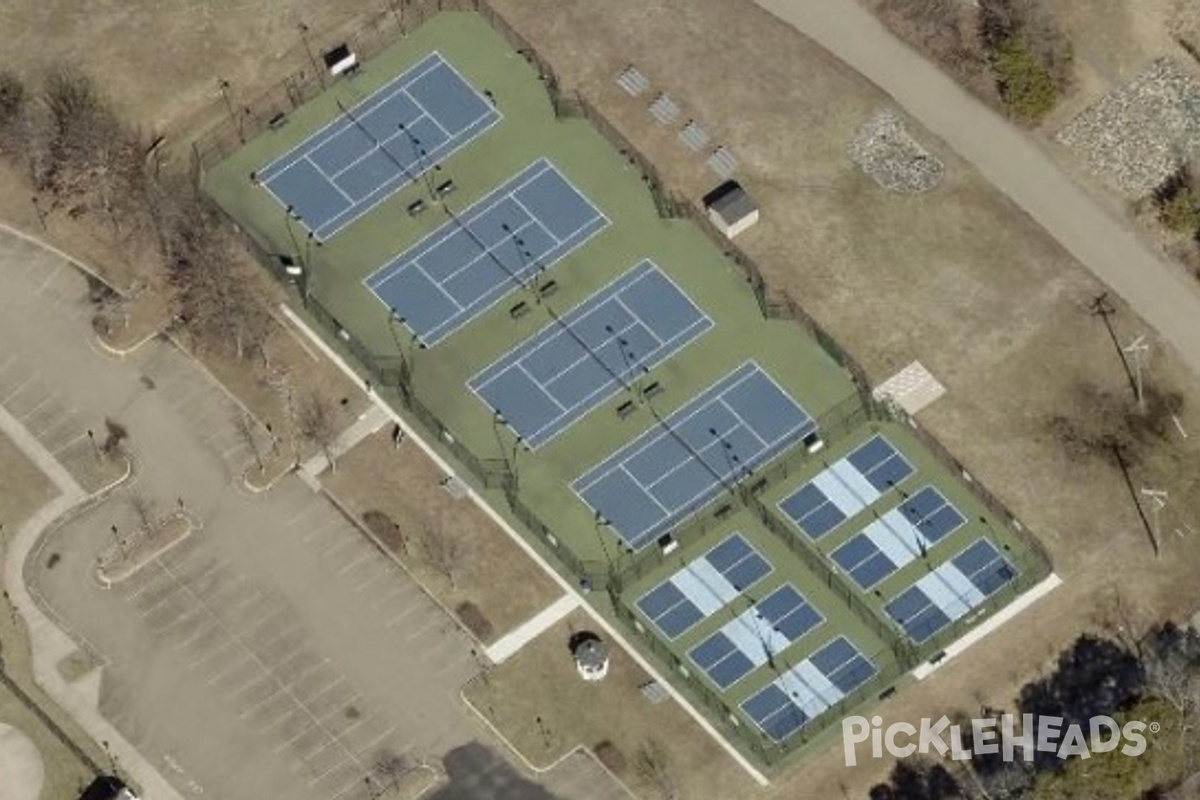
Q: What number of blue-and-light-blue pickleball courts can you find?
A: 6